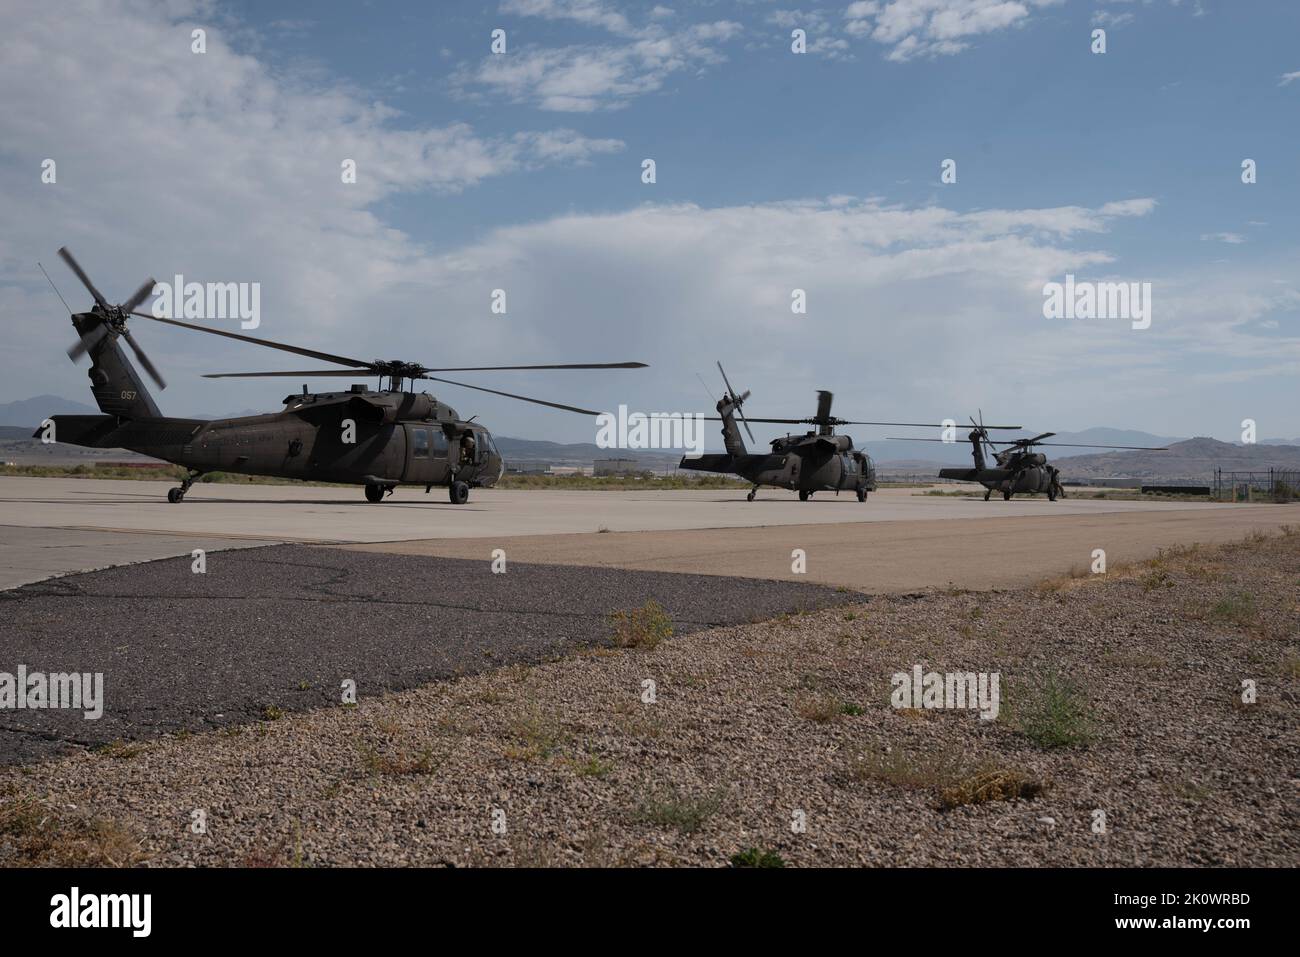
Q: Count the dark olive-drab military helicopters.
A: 3